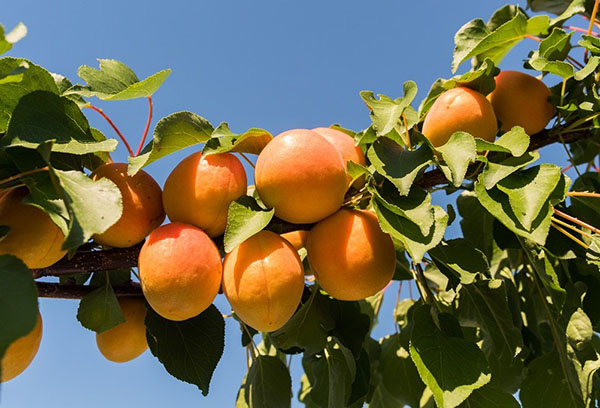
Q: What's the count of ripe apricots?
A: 13